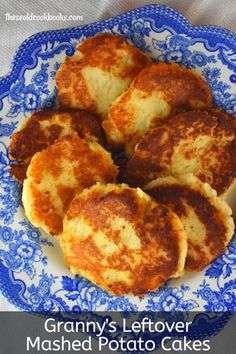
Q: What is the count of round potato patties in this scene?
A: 7